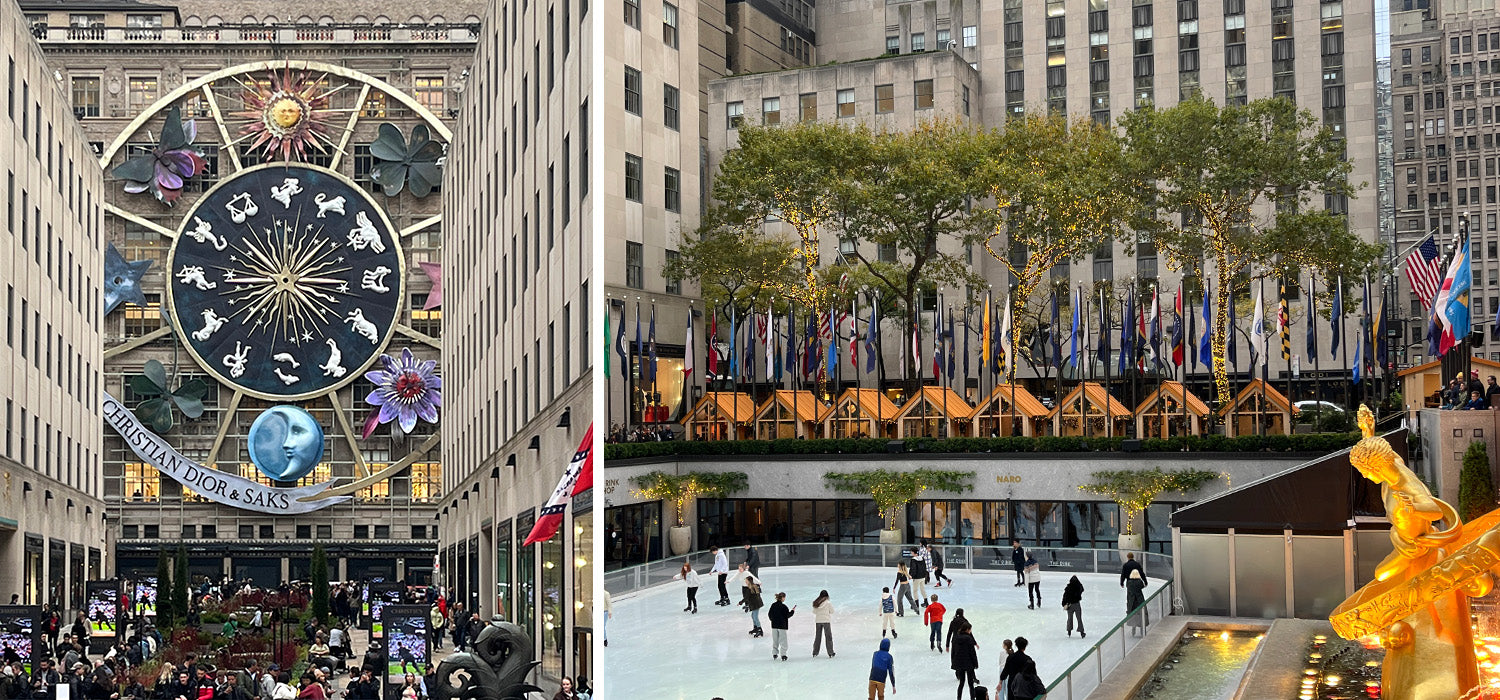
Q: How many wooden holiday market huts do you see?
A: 8